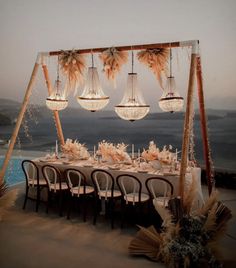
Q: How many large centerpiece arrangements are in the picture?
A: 3